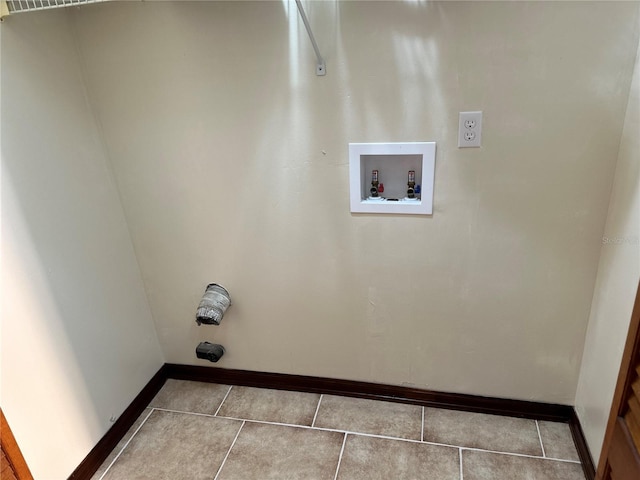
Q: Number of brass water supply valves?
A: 2